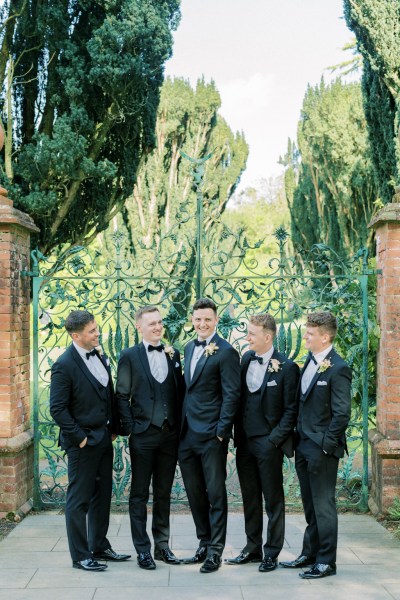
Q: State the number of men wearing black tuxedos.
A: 5